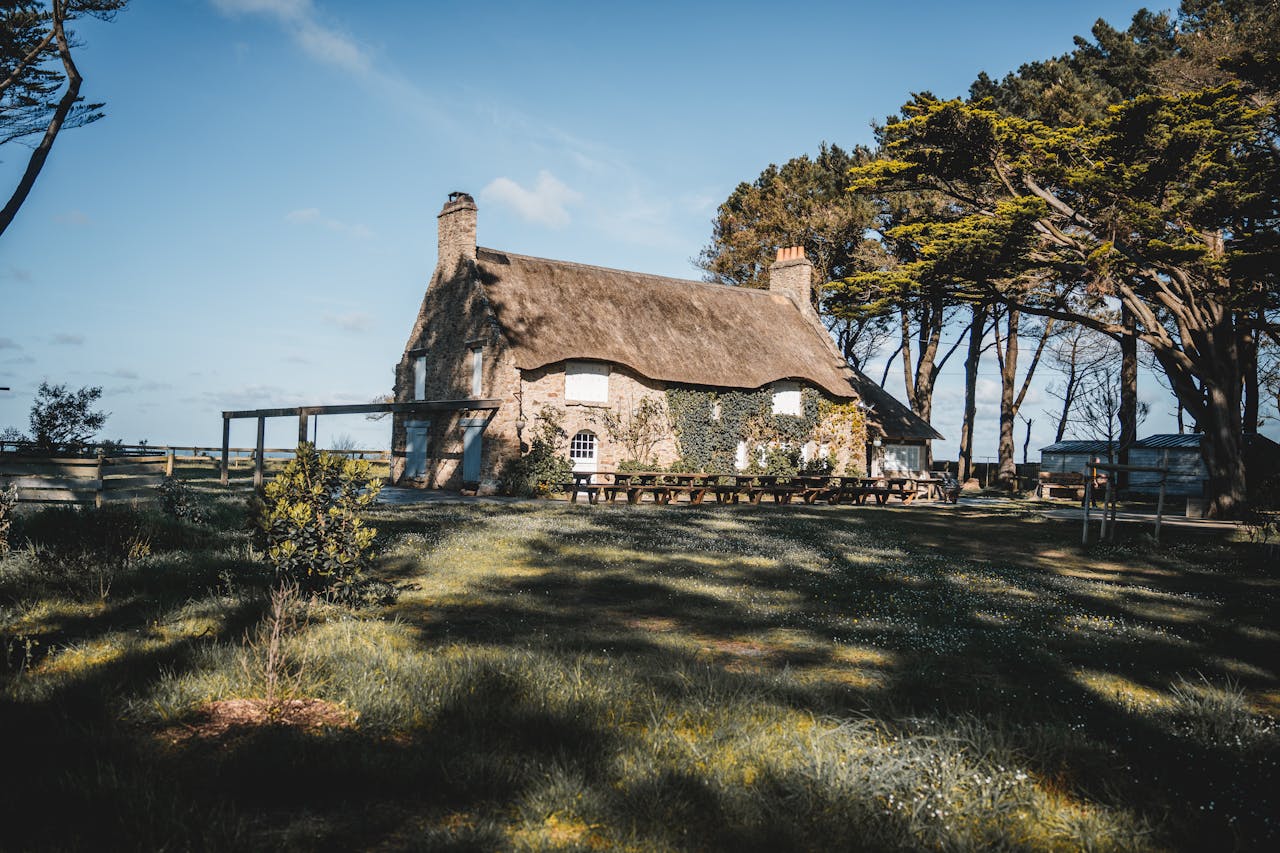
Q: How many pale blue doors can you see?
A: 2